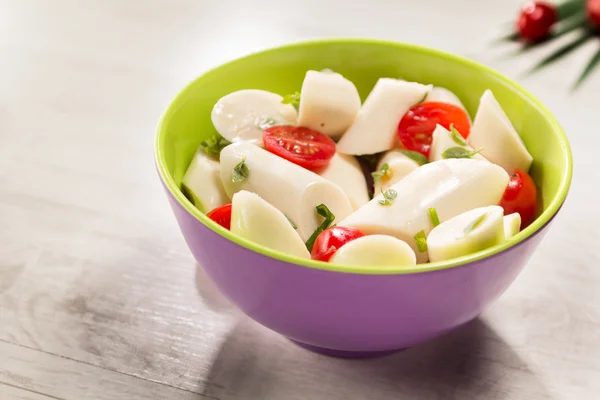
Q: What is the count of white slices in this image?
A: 15